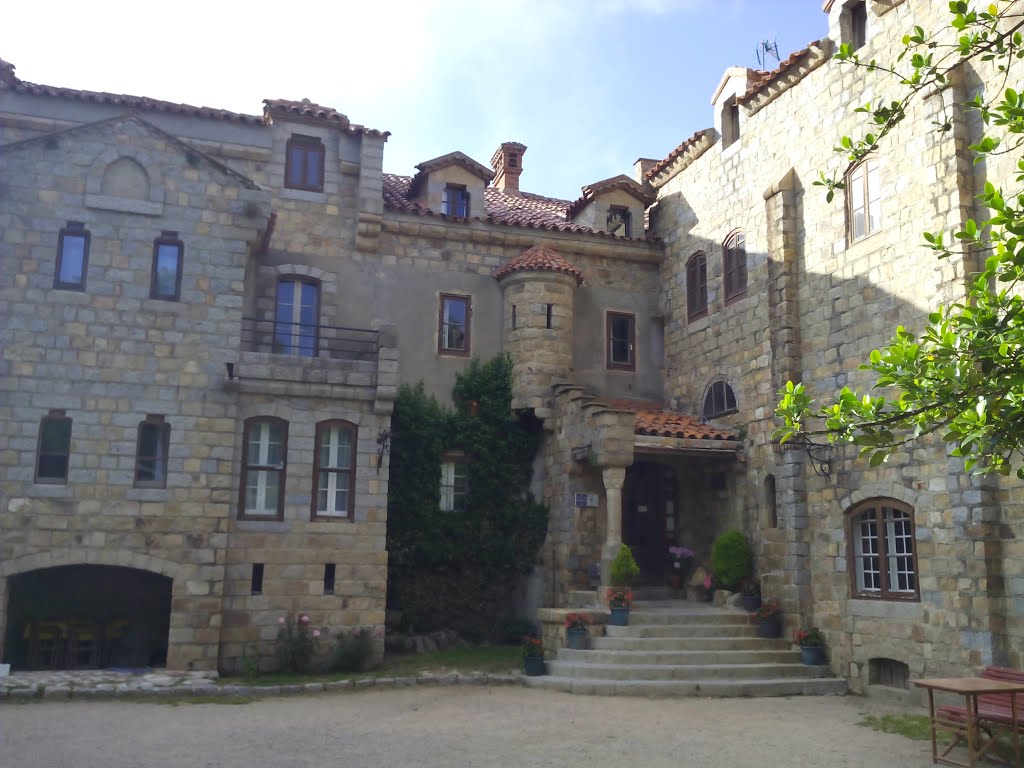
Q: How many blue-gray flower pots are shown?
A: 6